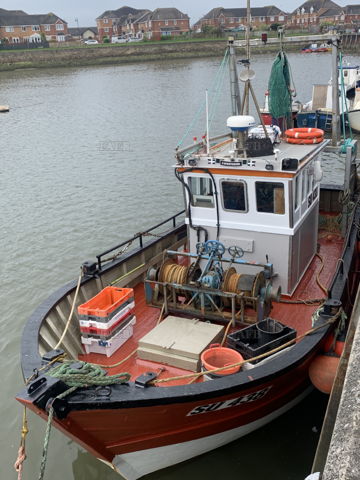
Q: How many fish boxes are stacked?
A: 6